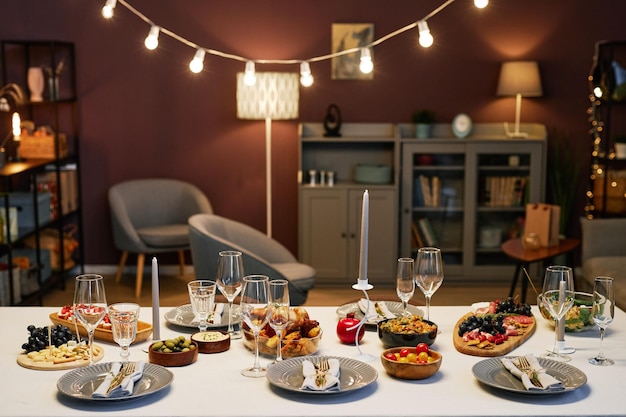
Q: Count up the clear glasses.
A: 10